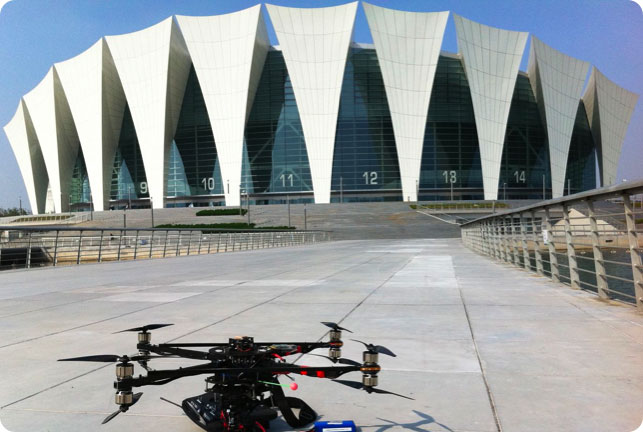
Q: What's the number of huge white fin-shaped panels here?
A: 10